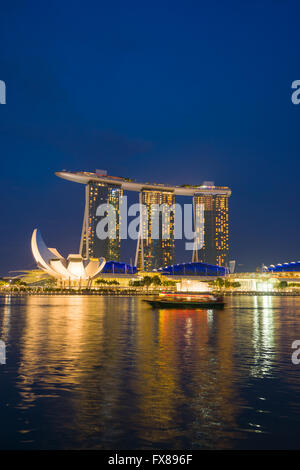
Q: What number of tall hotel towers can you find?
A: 3